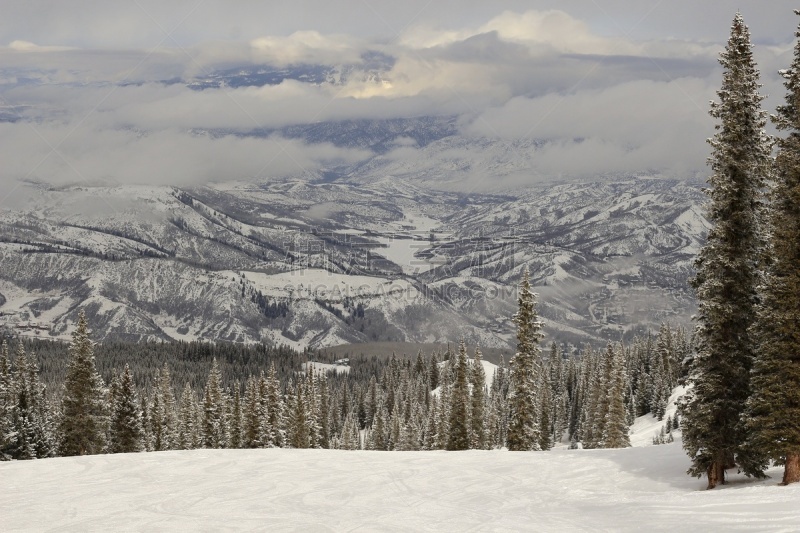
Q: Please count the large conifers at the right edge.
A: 2